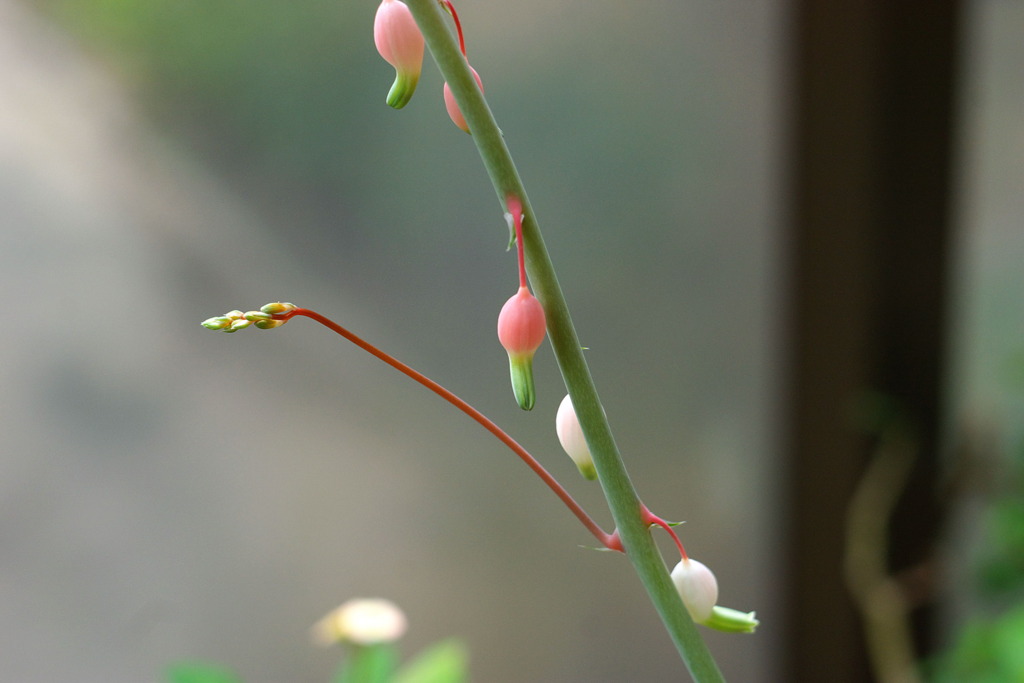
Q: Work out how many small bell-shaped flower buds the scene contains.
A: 5